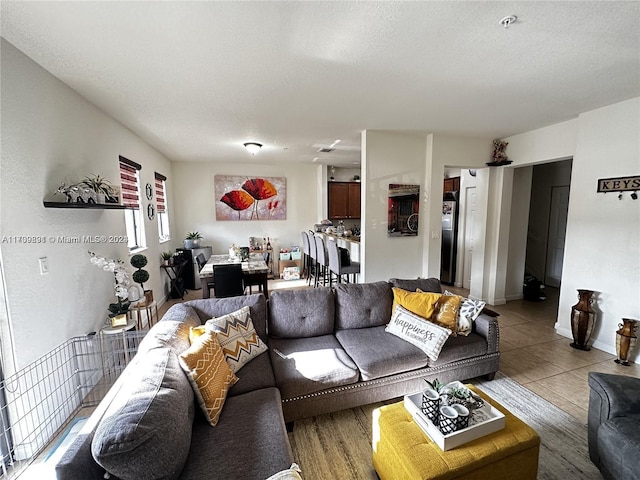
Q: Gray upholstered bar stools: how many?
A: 4